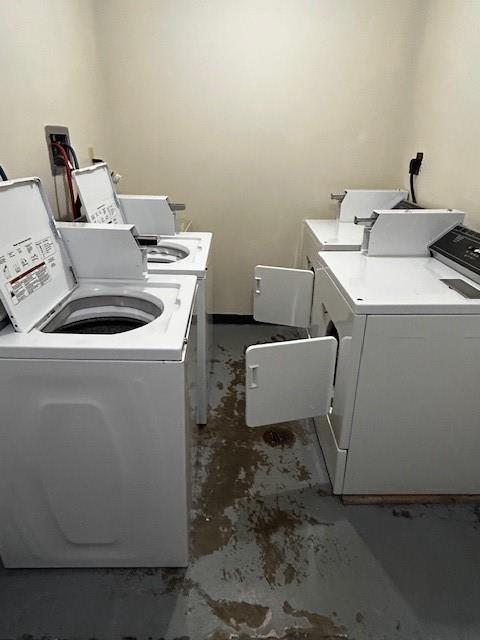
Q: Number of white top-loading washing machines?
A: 2